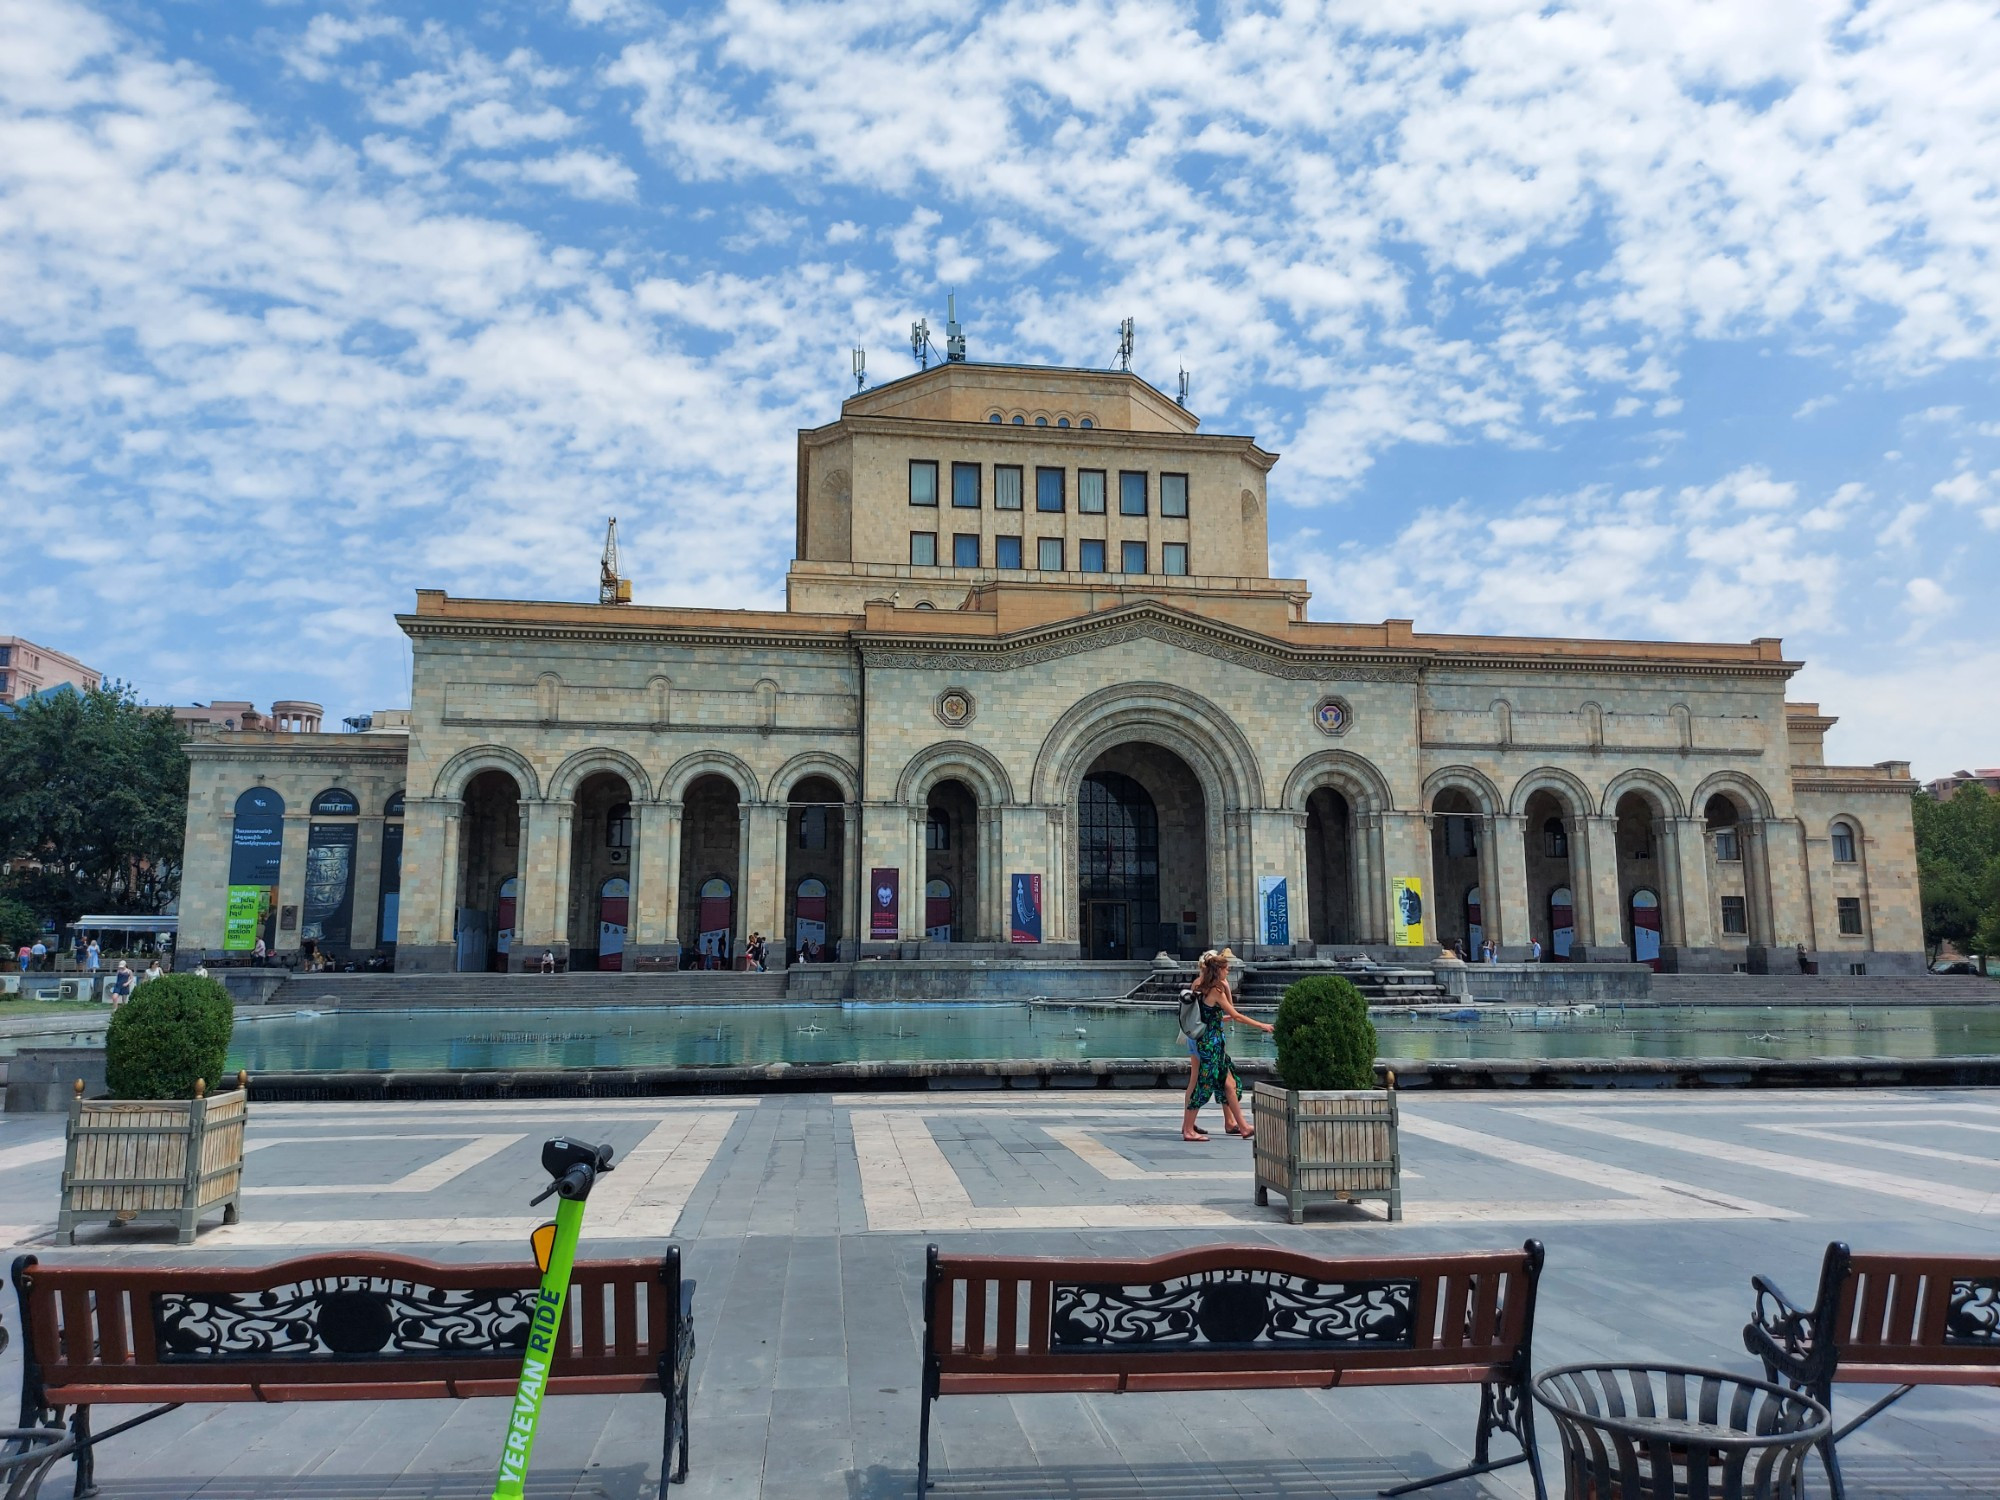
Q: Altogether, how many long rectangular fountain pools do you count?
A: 1